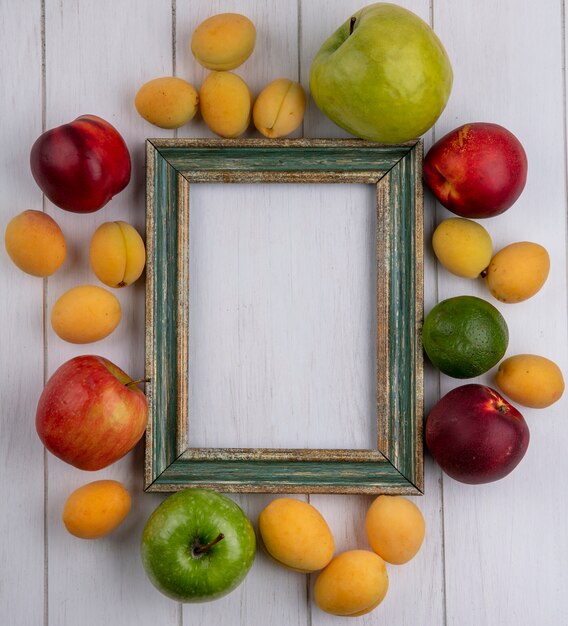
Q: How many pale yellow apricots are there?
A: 14